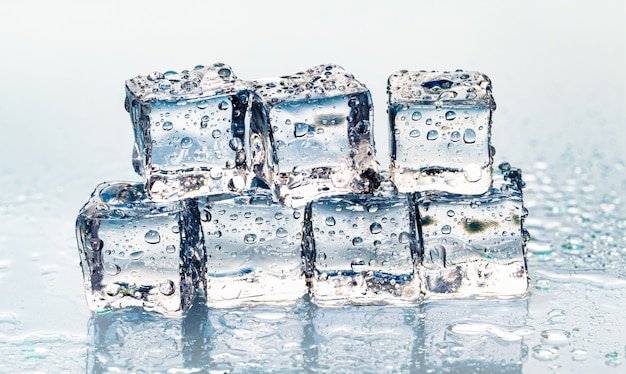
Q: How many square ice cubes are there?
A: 7